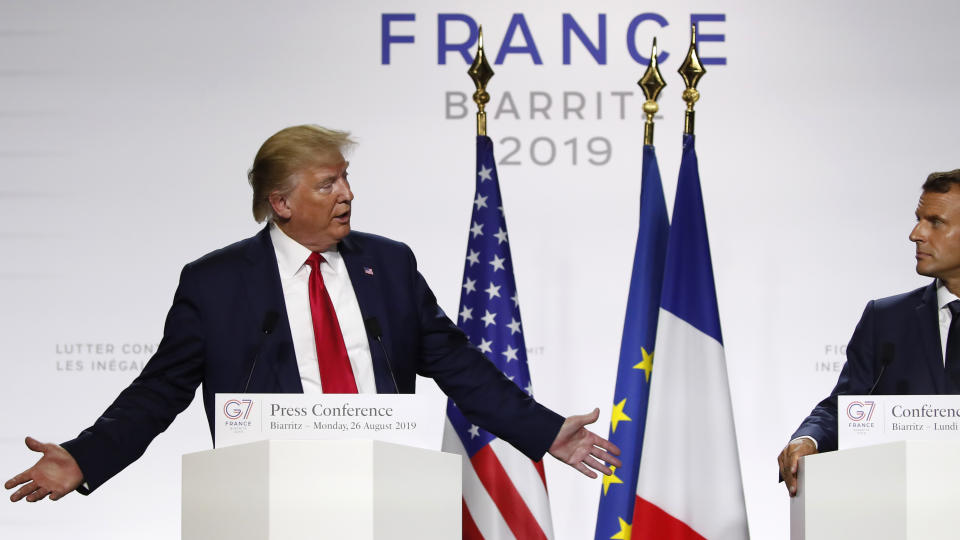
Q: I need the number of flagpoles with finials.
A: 3